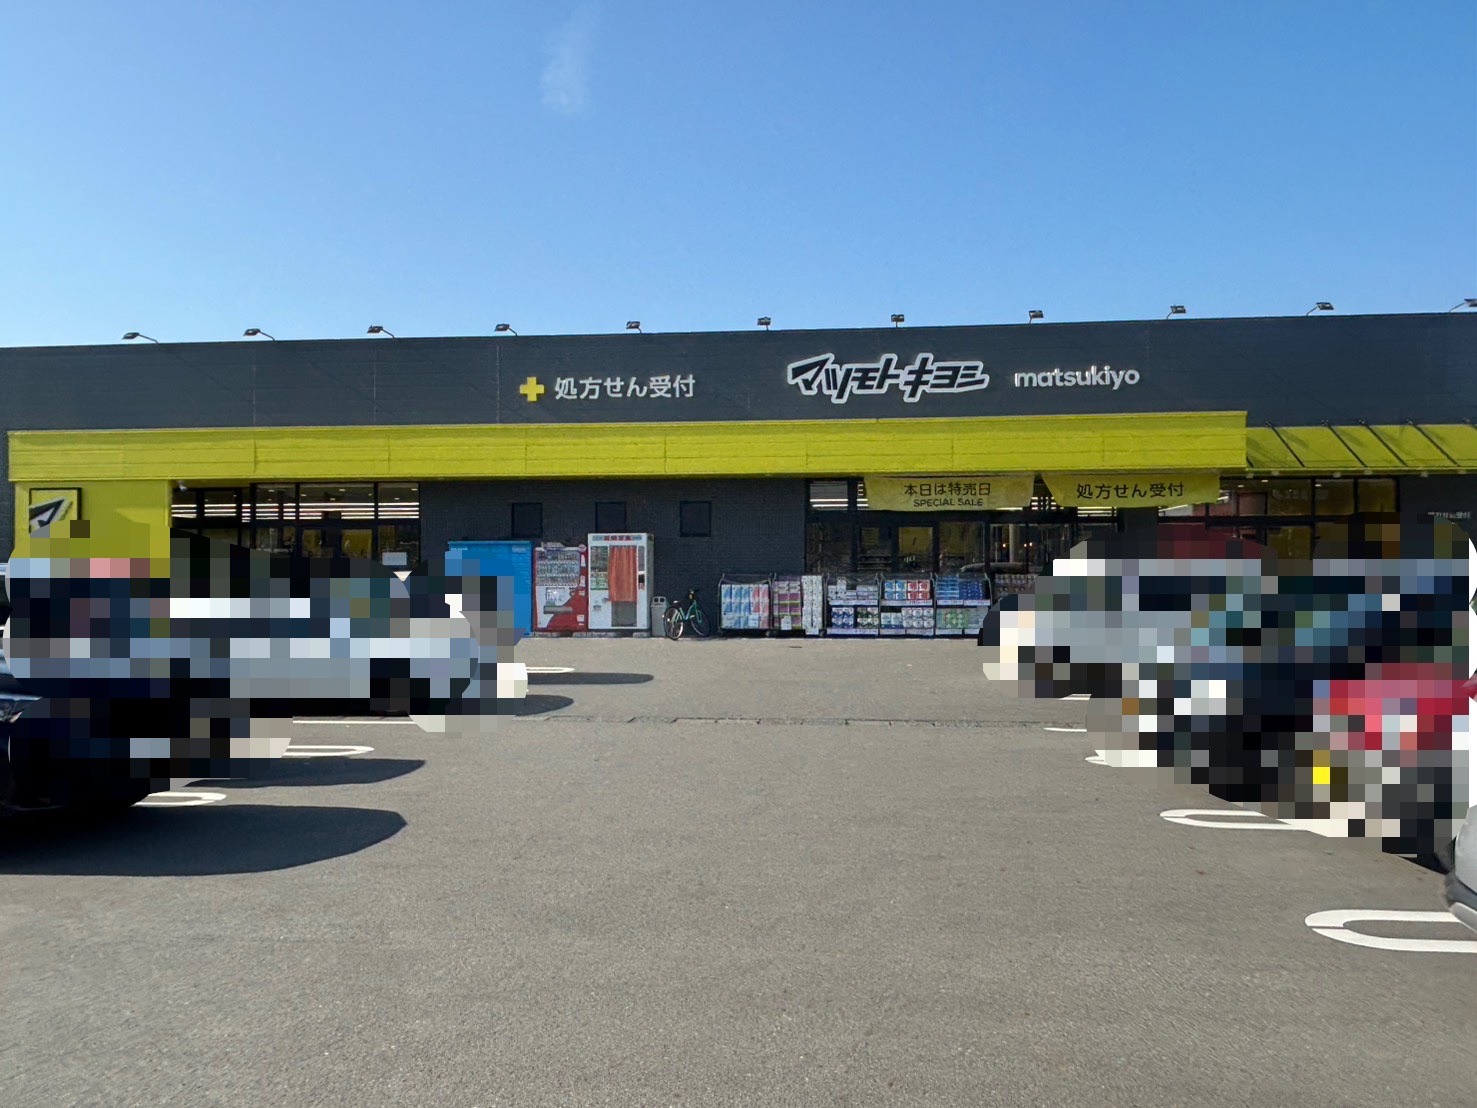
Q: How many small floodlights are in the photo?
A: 11